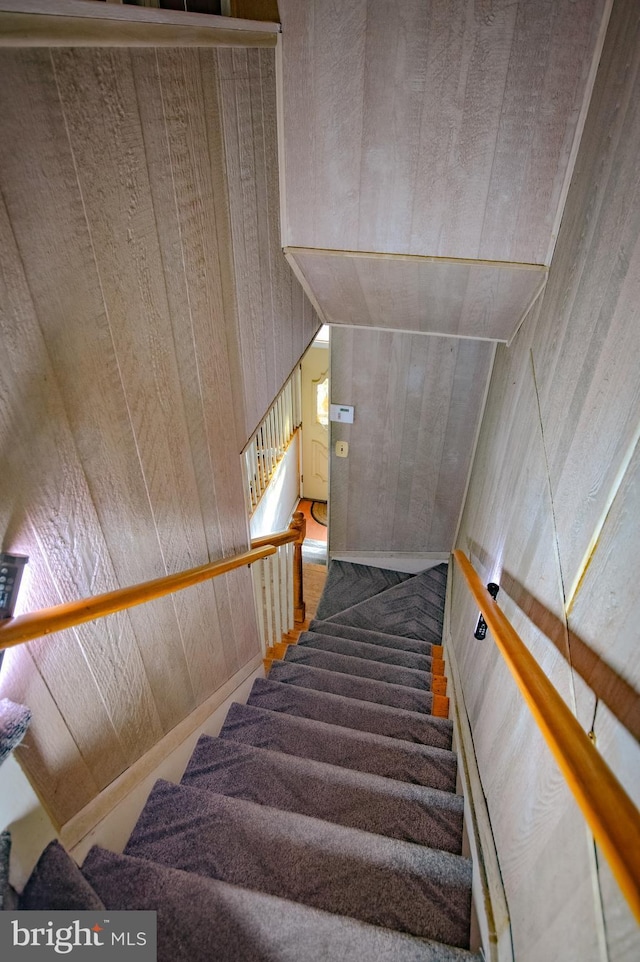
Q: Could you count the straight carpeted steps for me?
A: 9